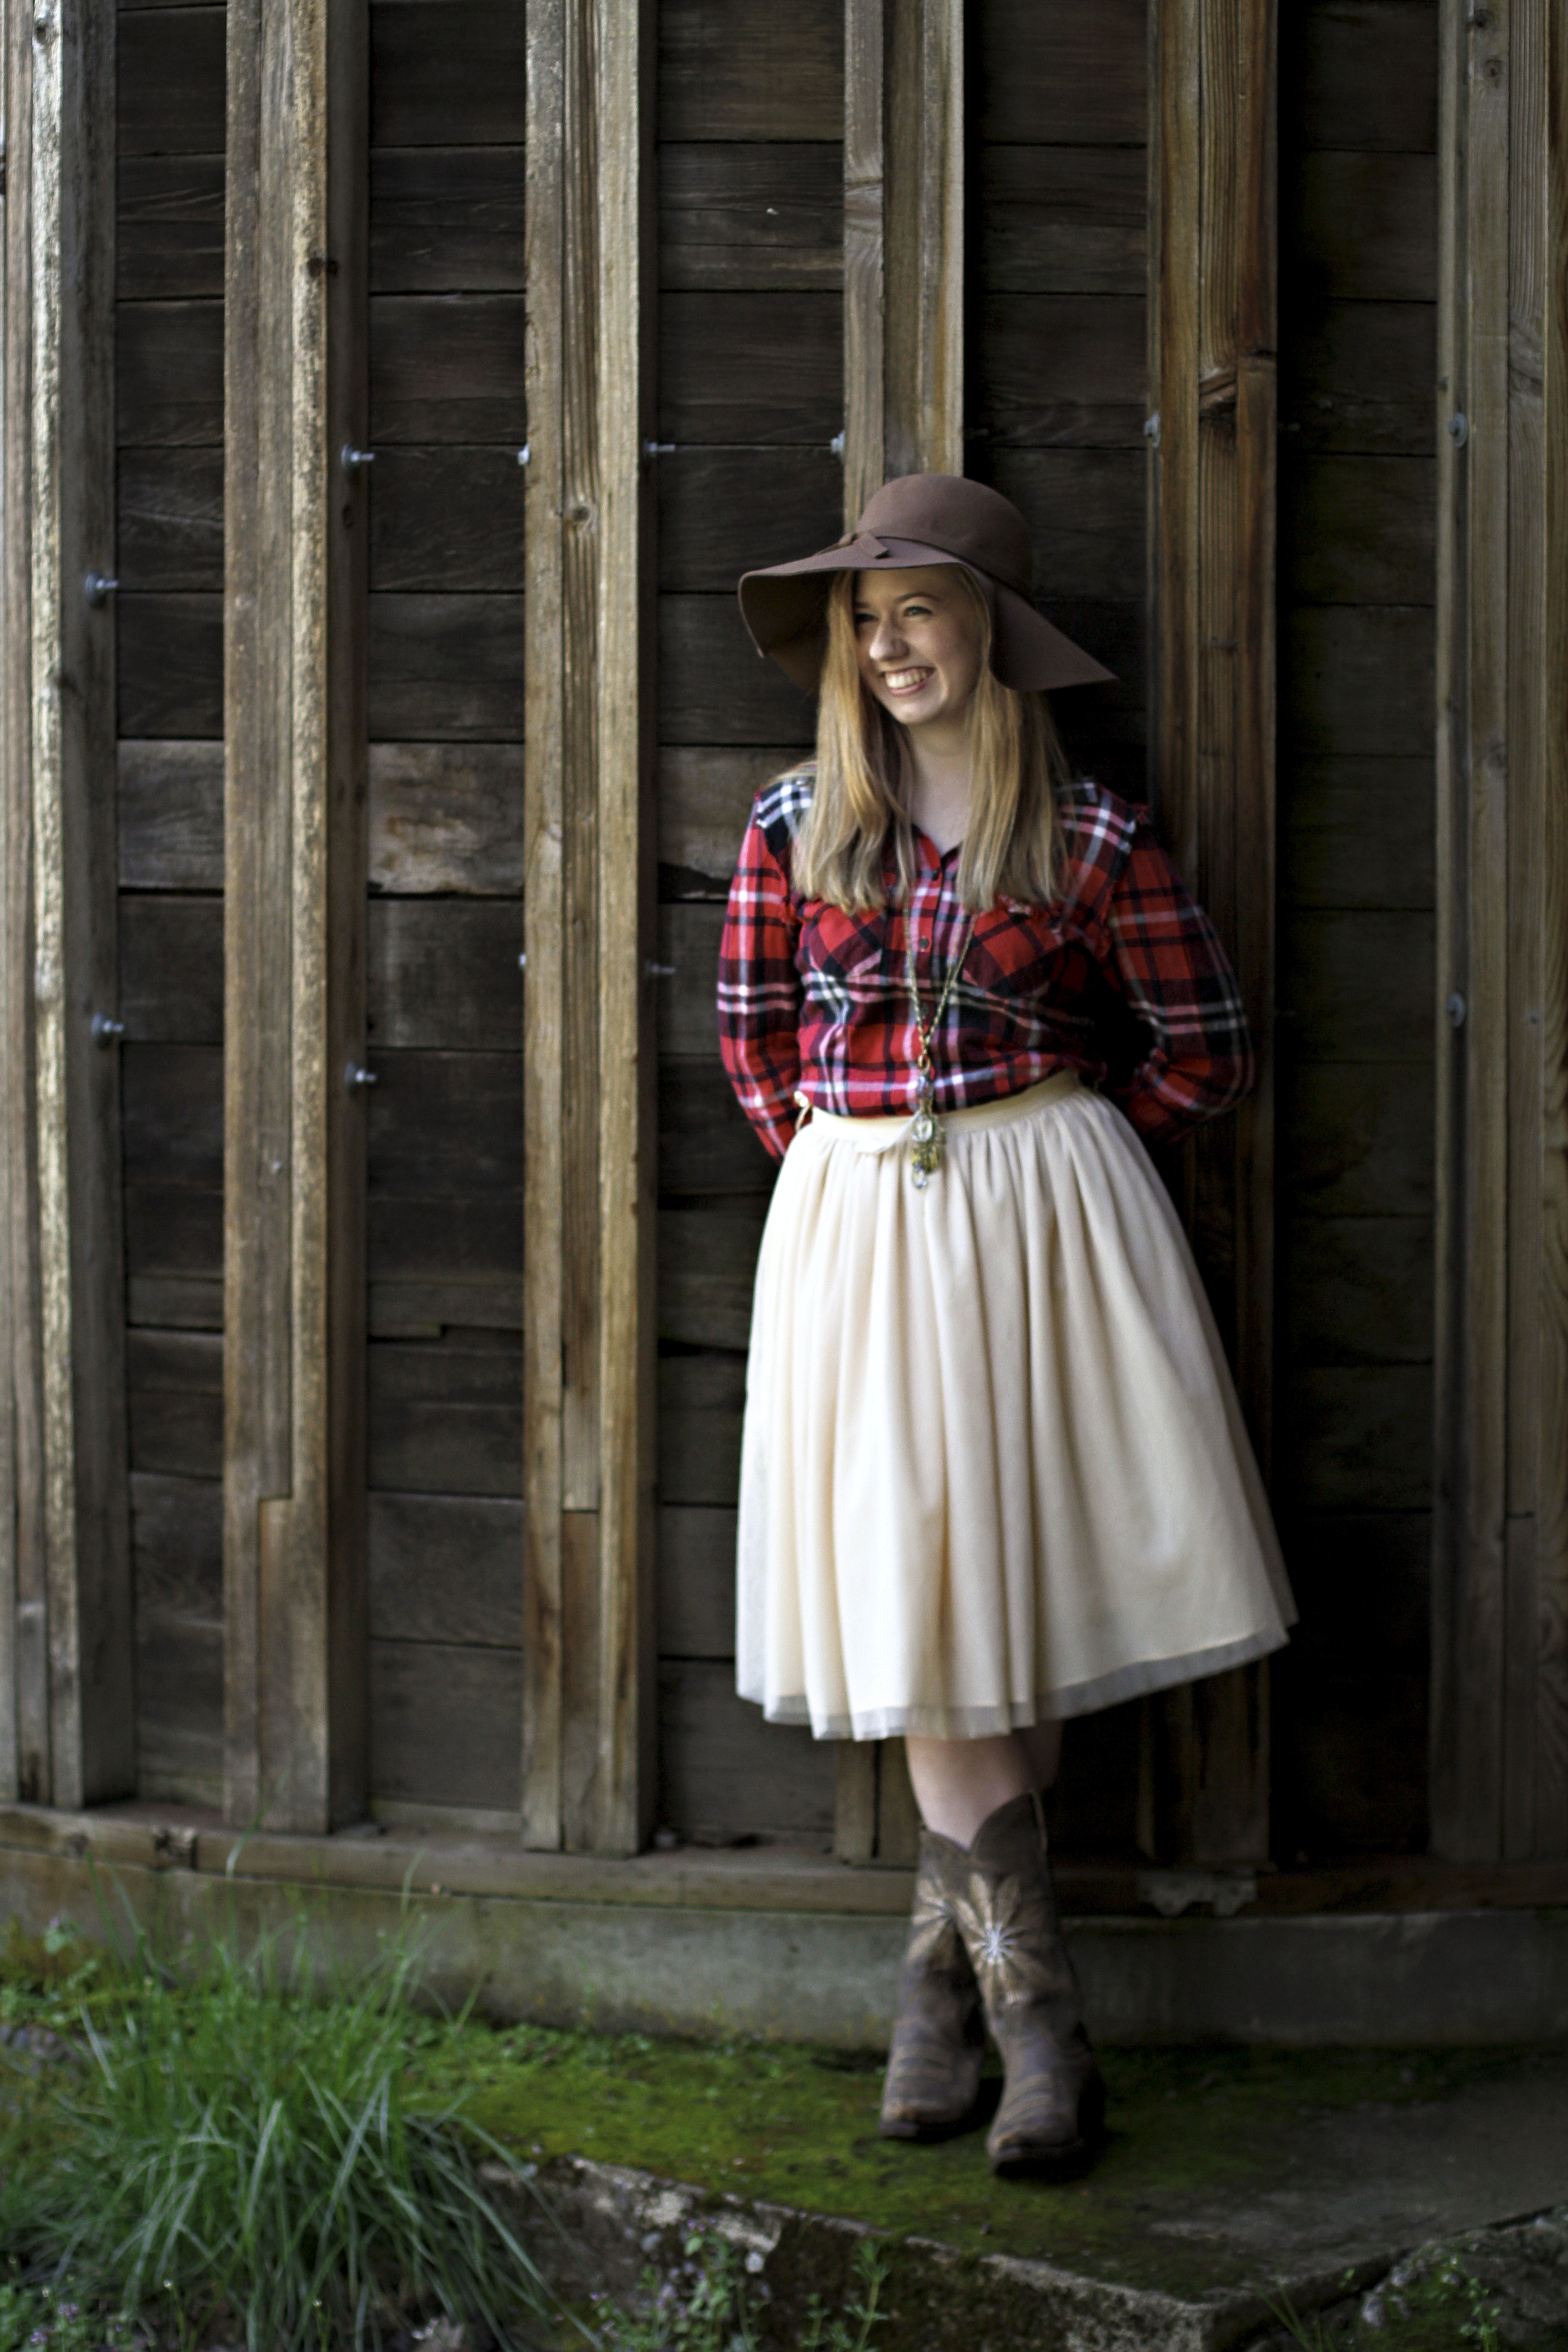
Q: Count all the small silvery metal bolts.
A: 12